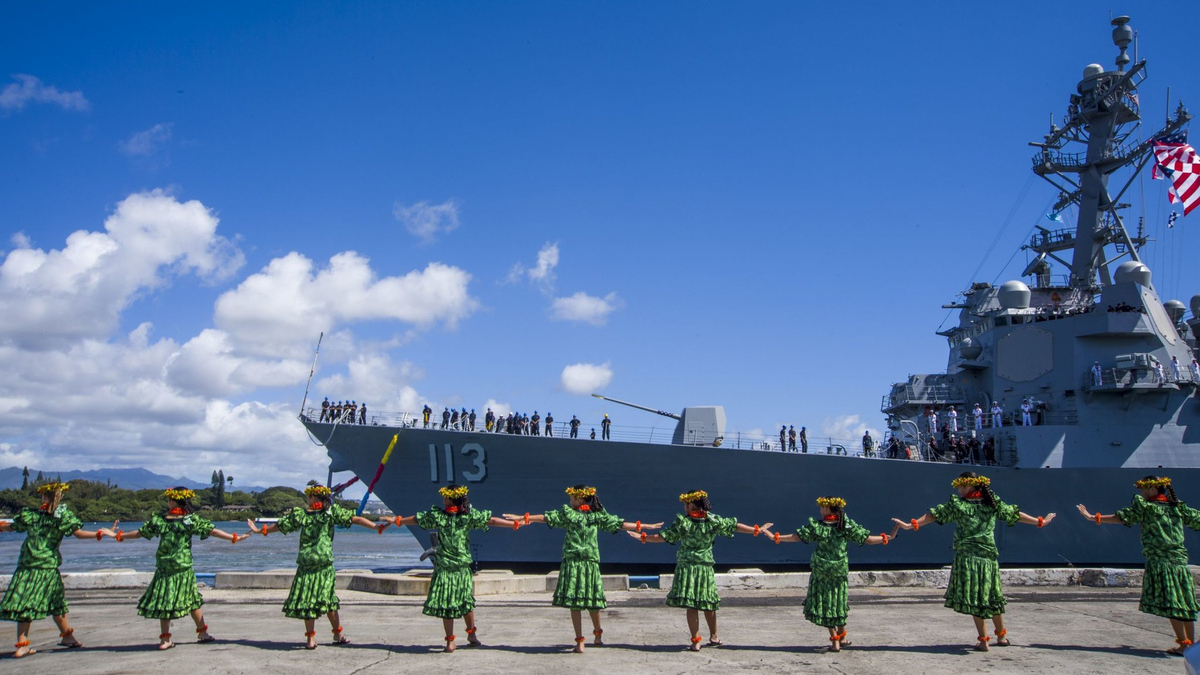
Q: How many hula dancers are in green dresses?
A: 9